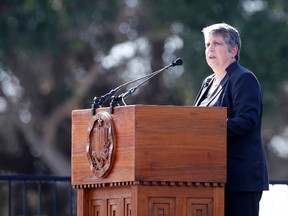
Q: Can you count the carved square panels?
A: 5